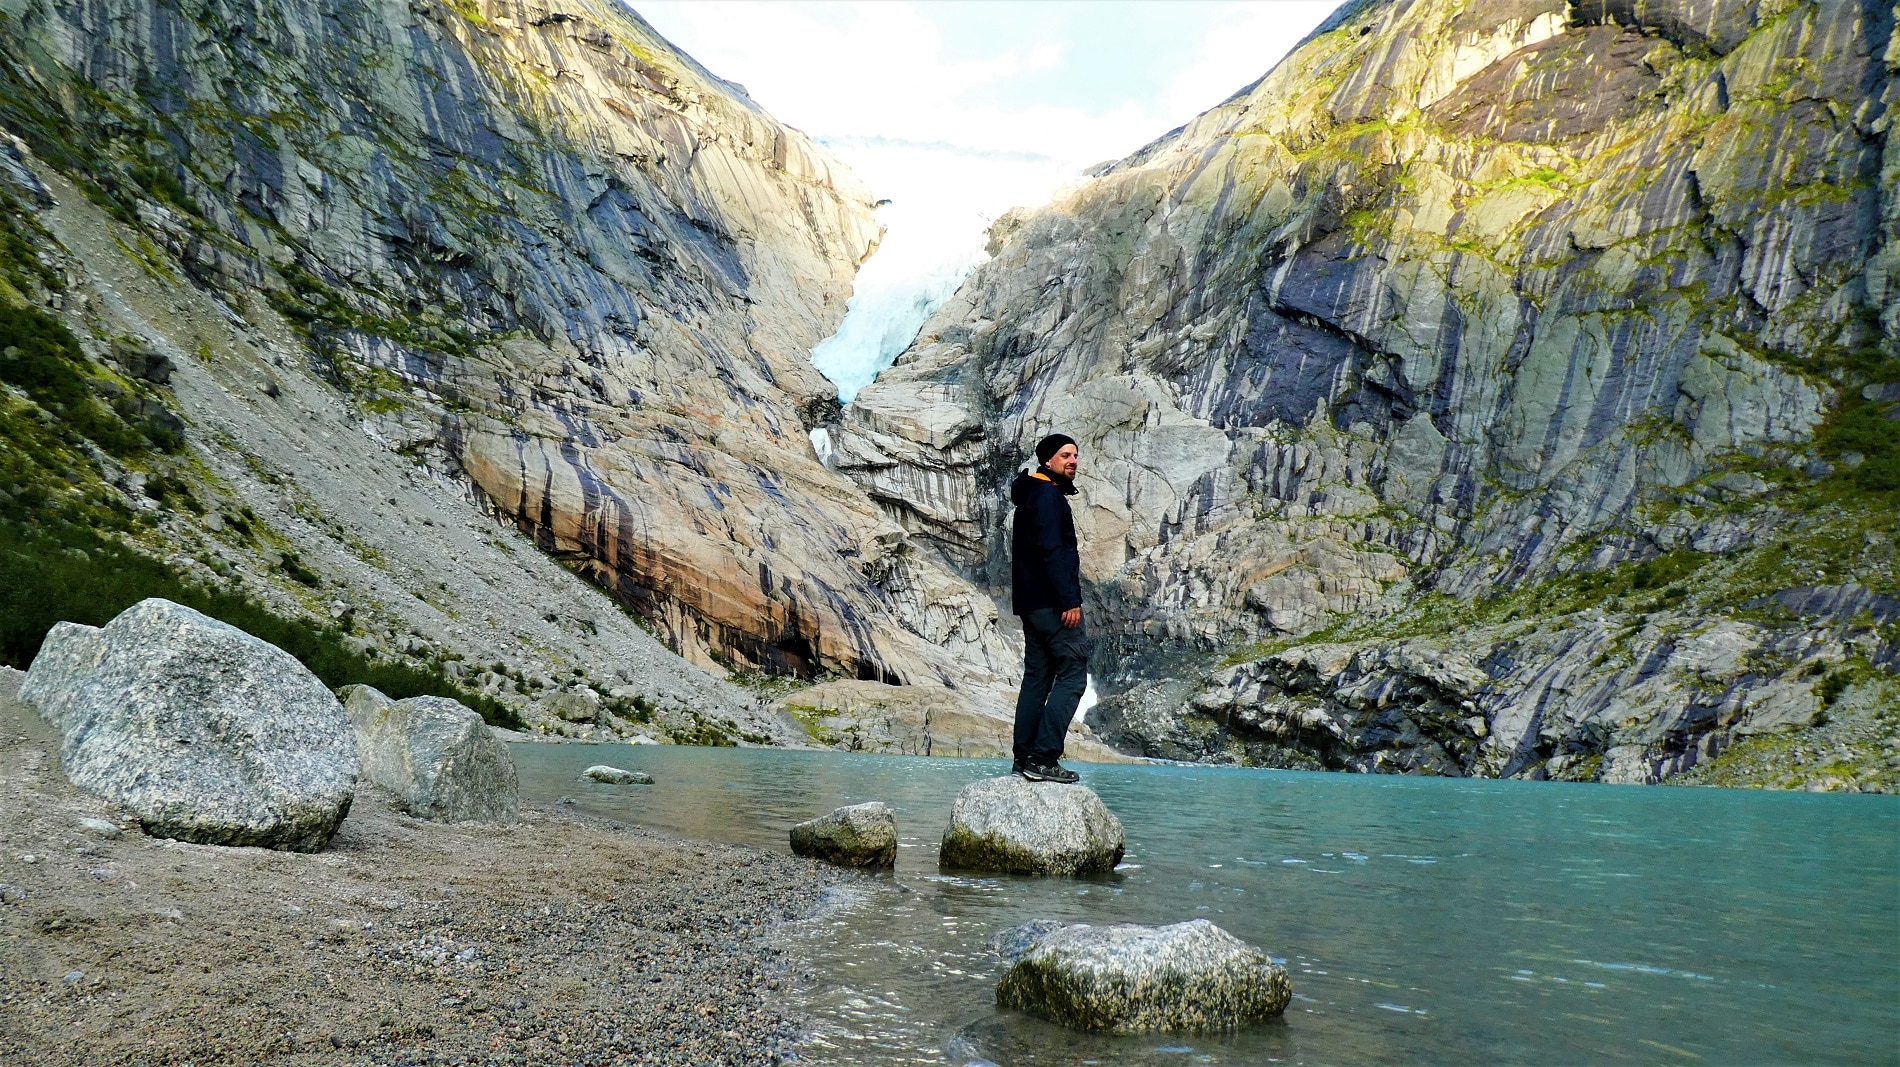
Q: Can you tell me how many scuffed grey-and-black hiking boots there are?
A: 2